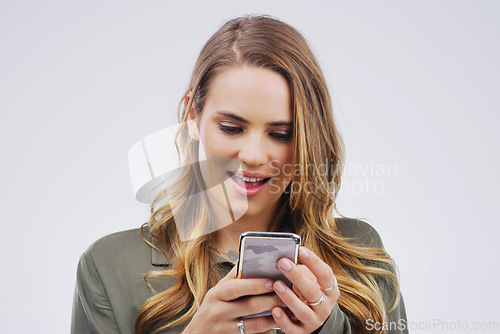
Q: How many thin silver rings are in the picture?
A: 3